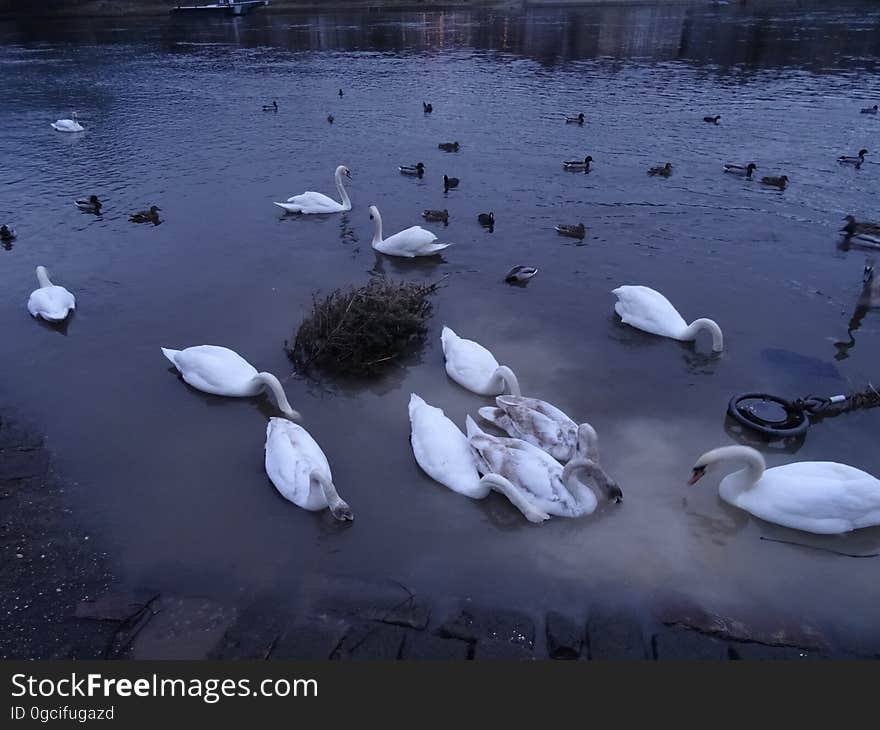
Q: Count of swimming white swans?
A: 12